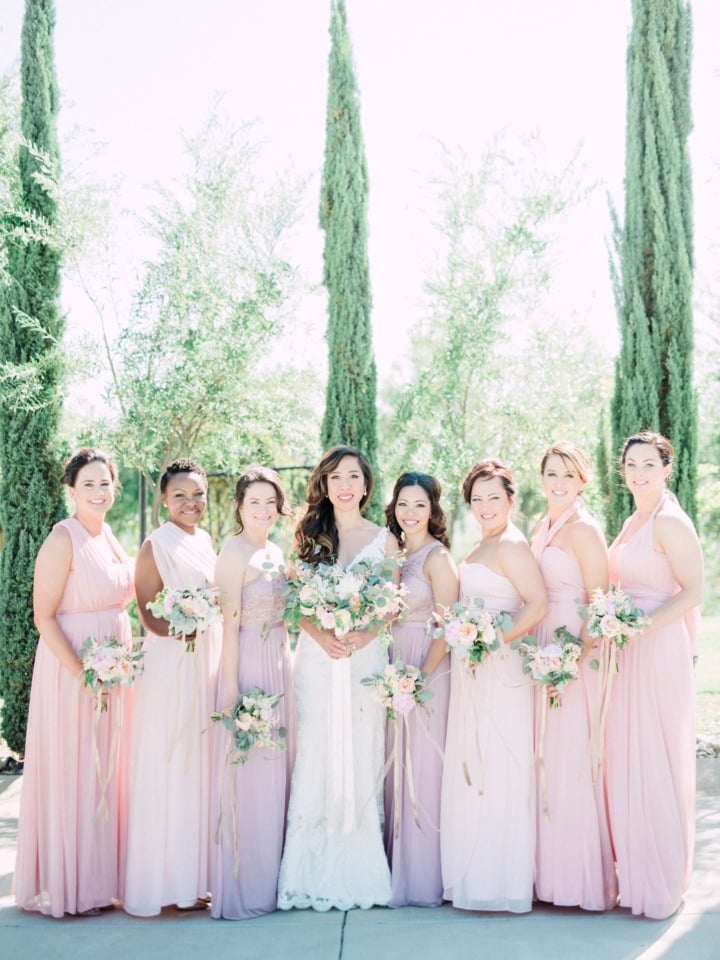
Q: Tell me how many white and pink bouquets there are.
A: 8